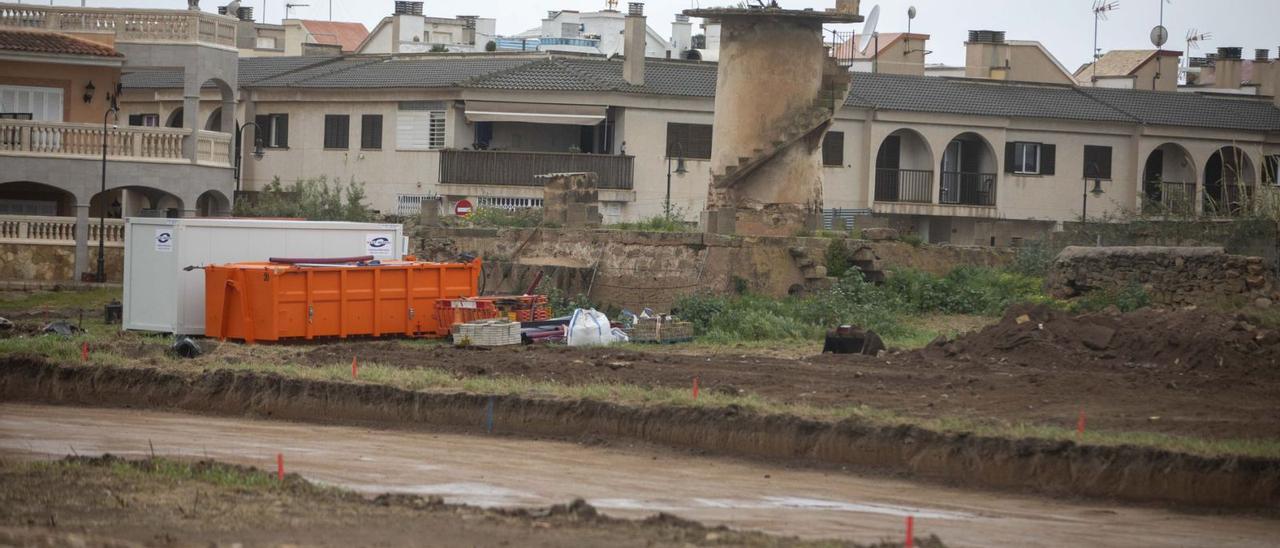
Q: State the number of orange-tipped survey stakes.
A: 6